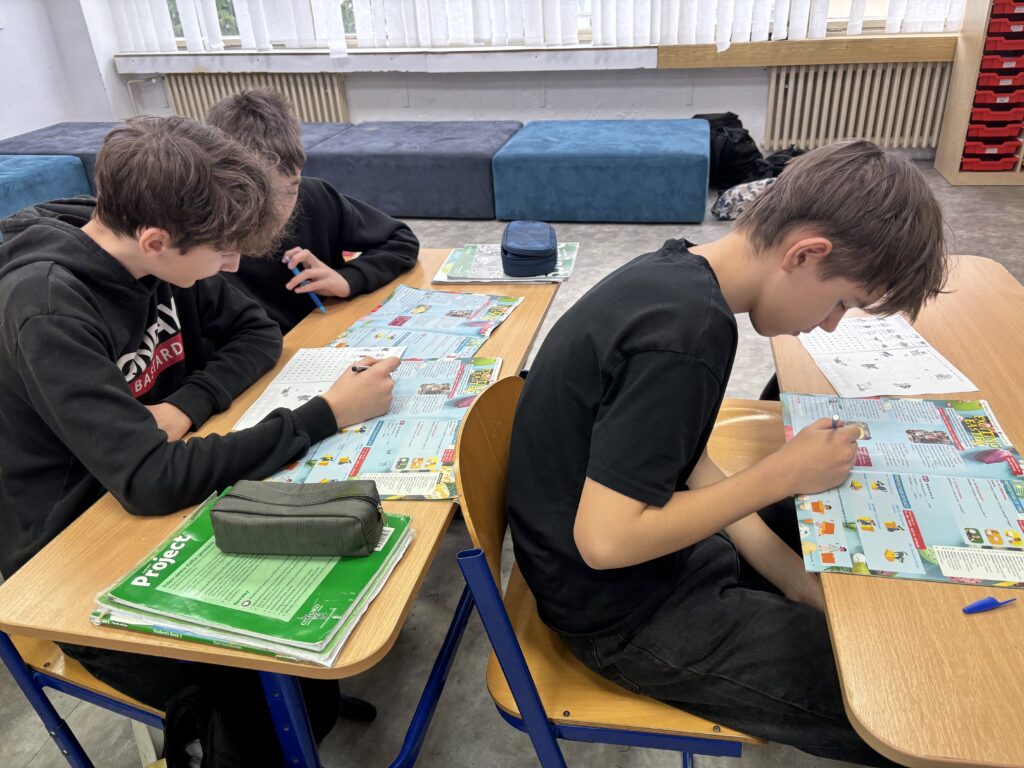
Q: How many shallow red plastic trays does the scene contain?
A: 10